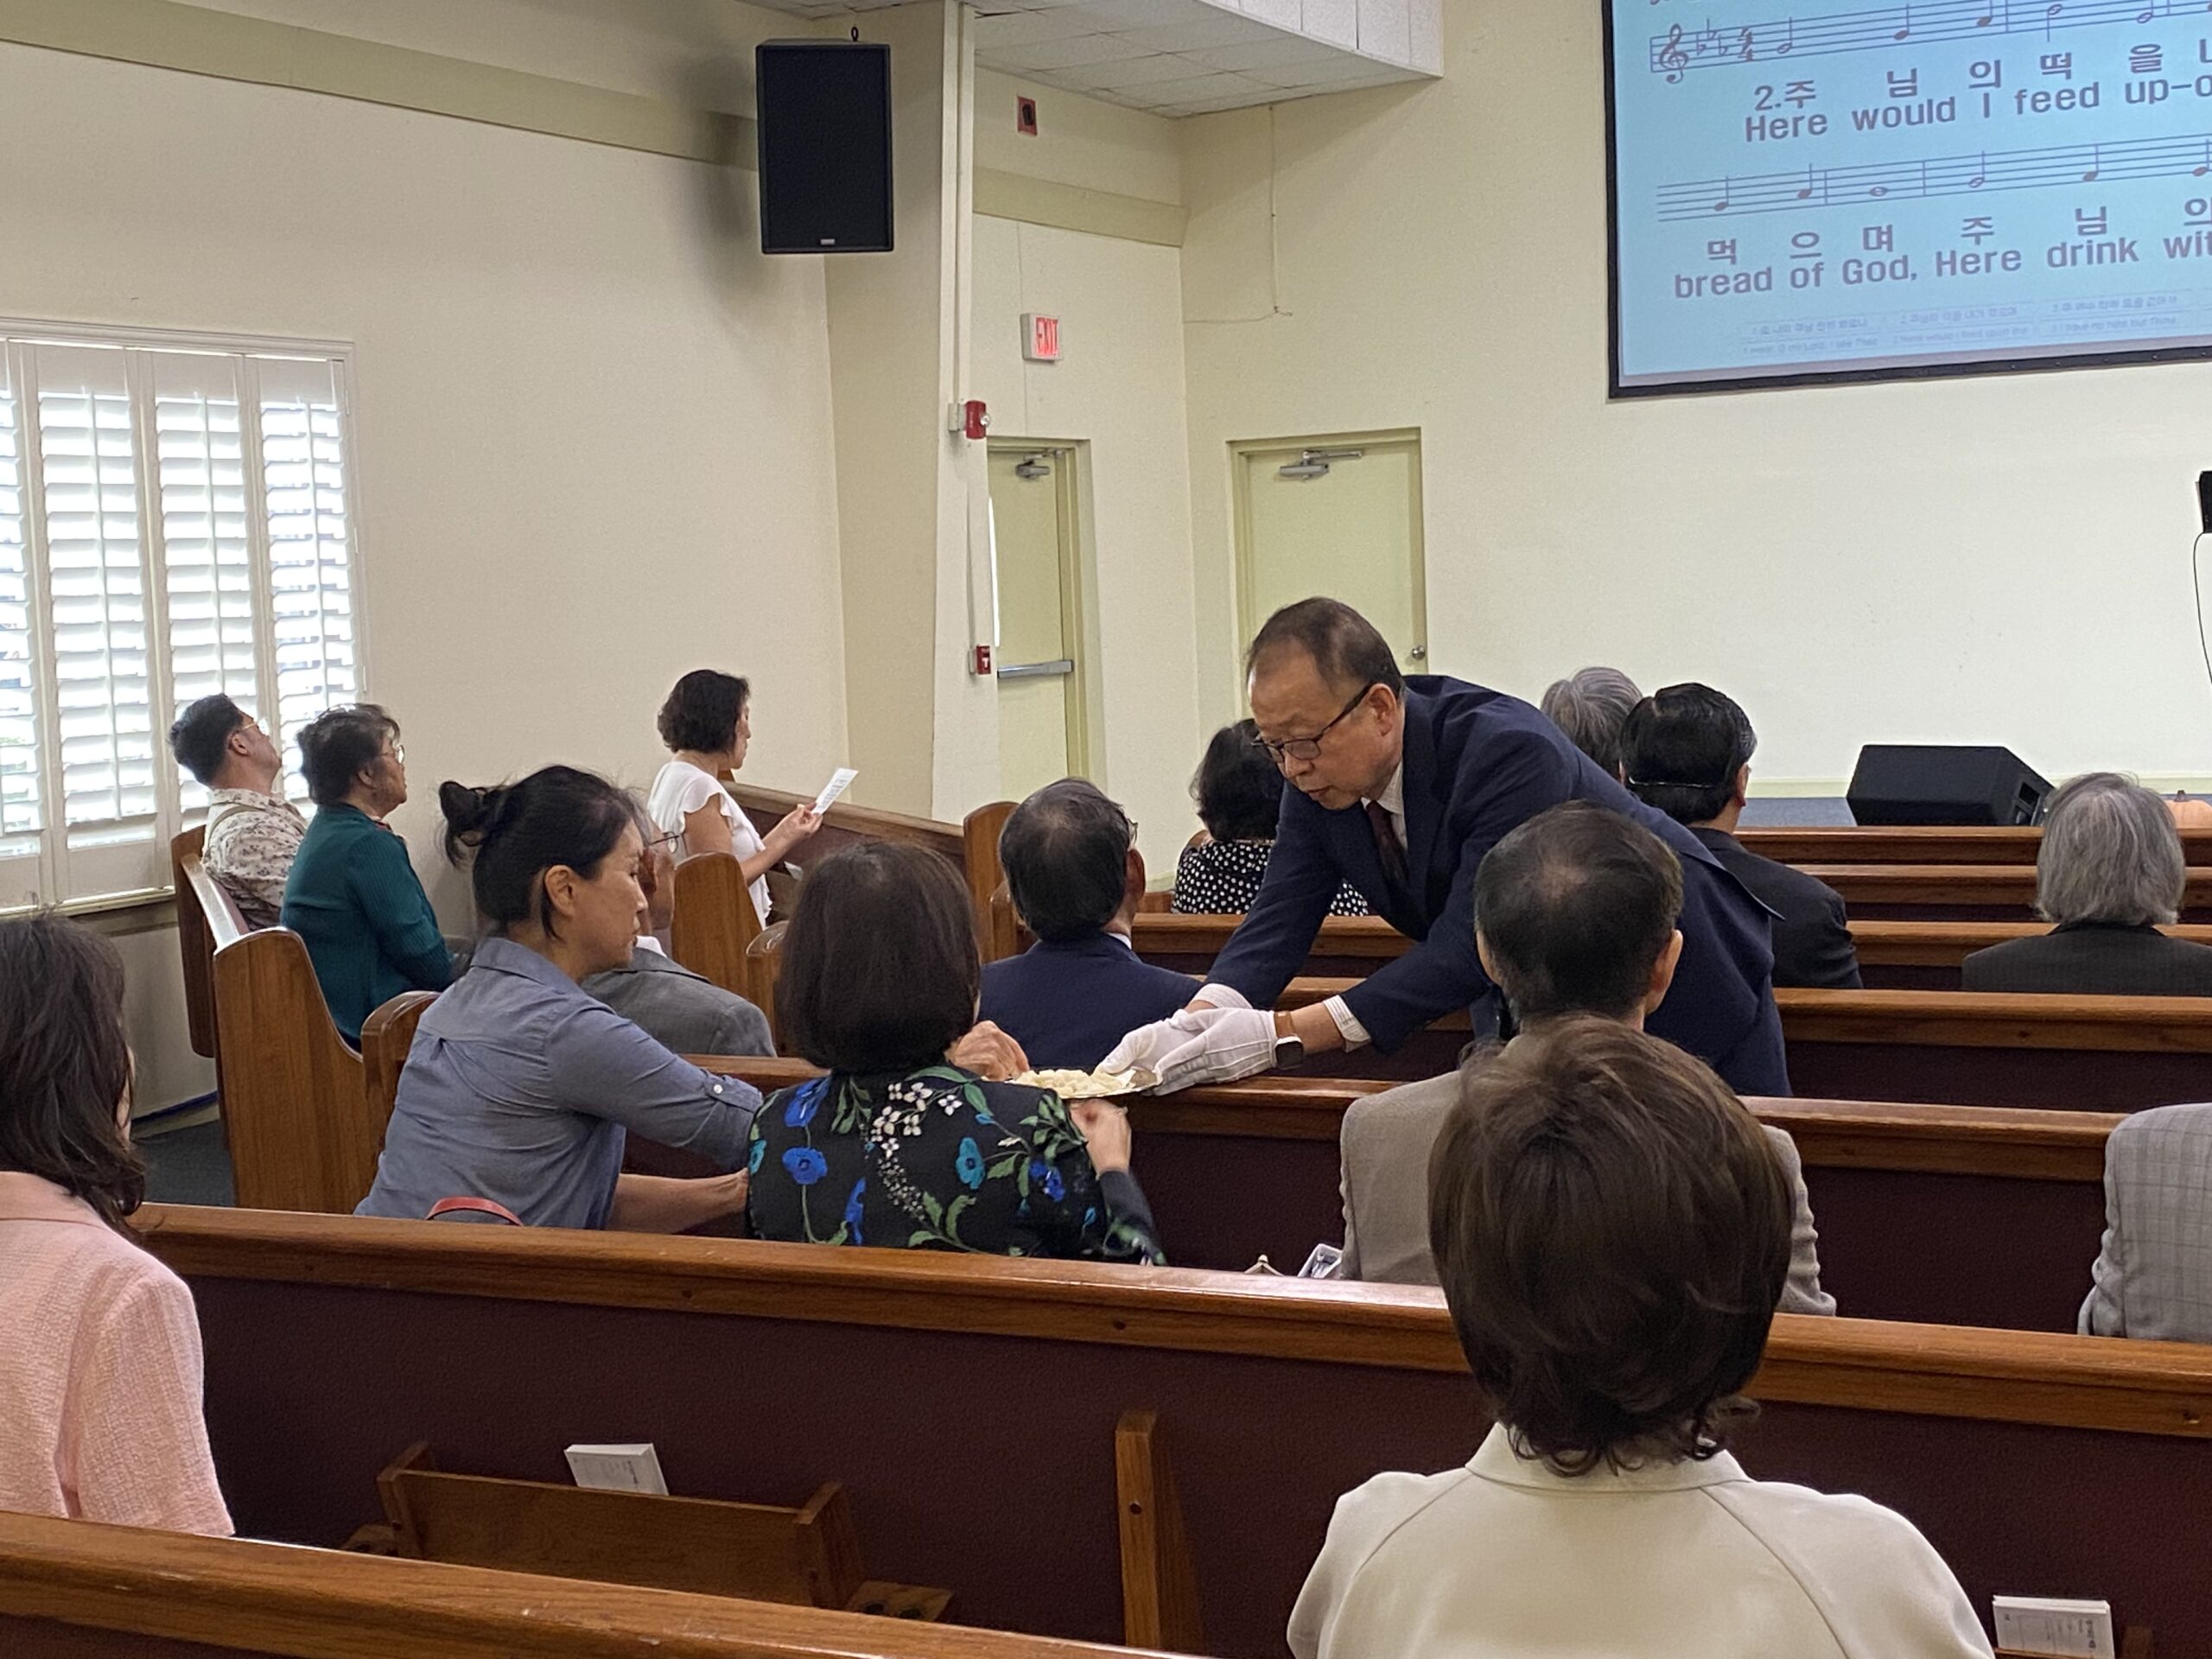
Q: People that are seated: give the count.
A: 15